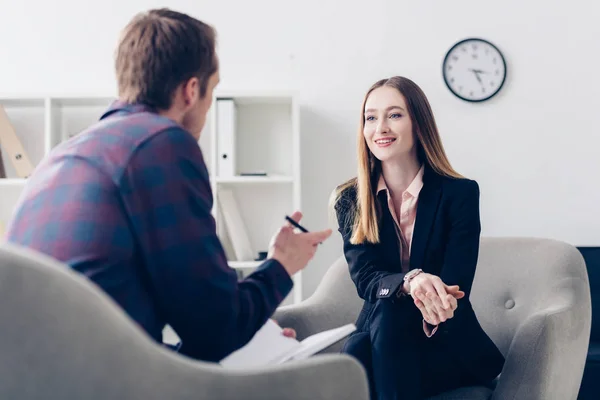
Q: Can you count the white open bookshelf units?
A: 1